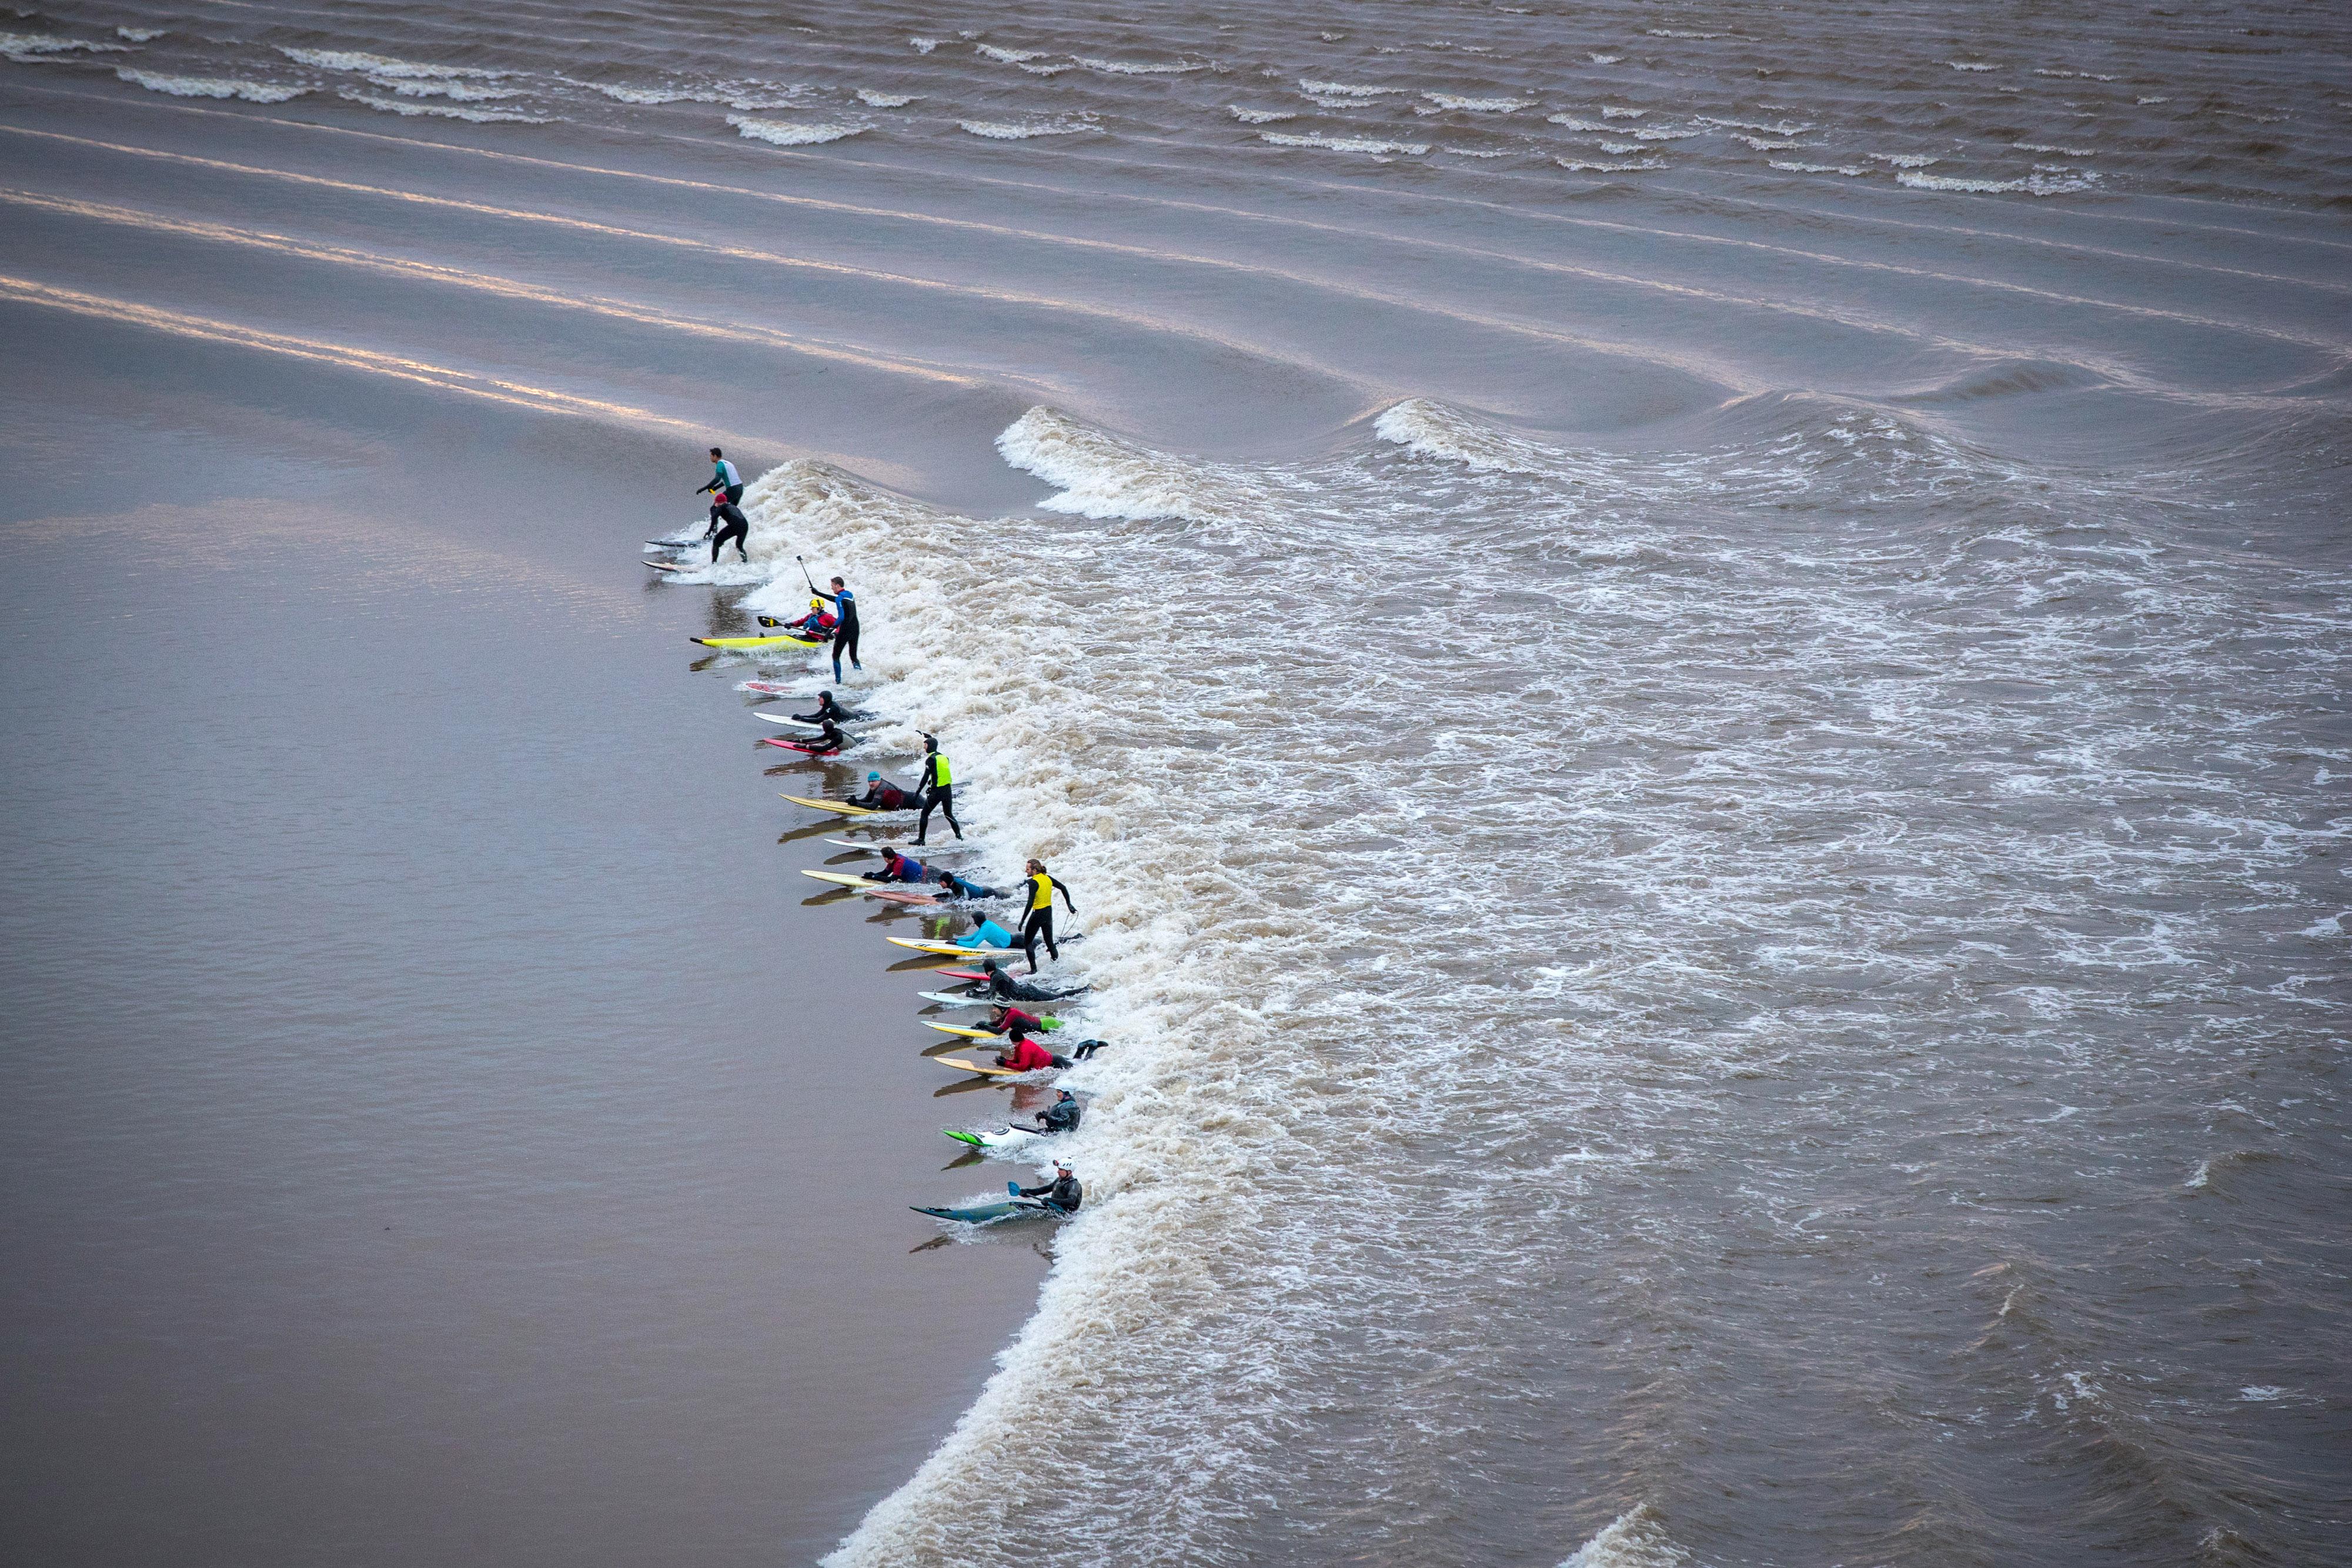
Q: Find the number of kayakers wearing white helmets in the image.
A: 2